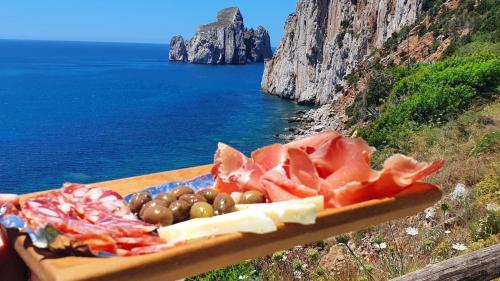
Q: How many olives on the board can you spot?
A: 11